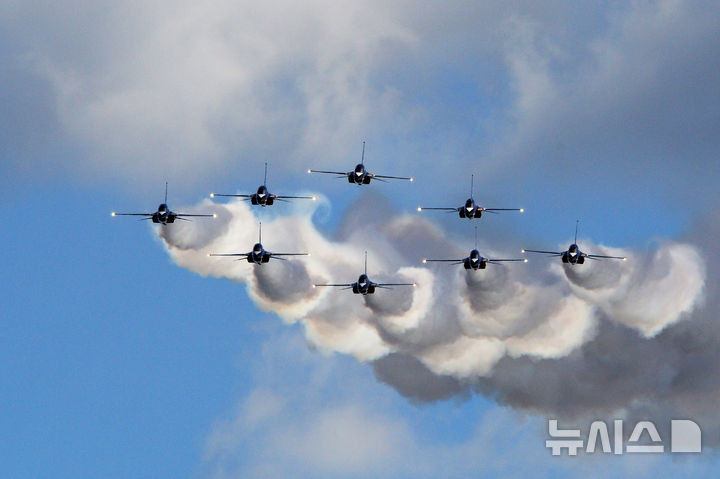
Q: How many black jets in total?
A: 8